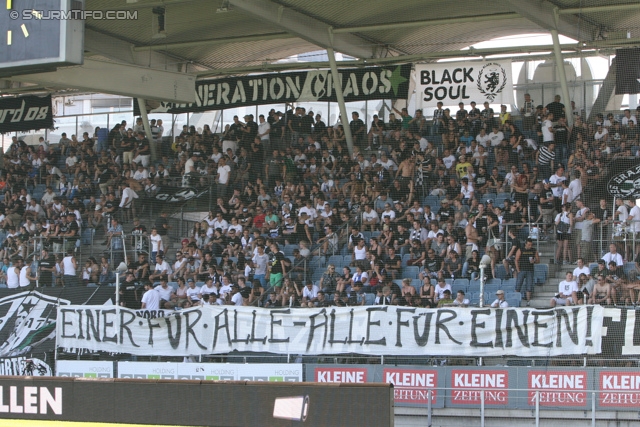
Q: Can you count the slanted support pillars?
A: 3